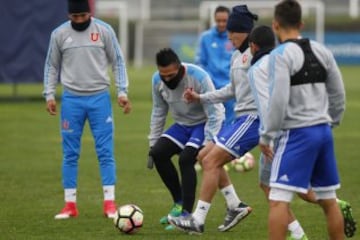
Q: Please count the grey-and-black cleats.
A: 2